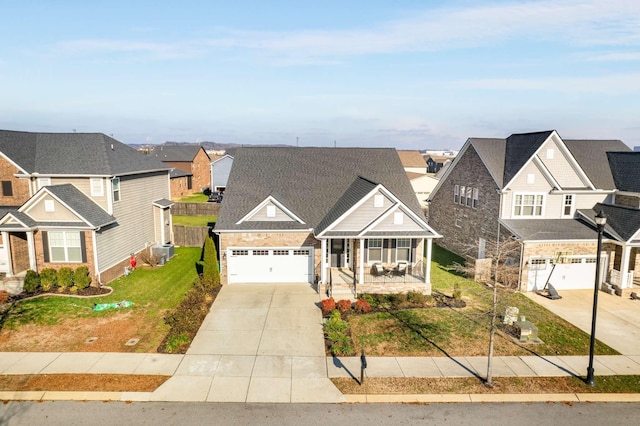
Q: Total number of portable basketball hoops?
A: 1